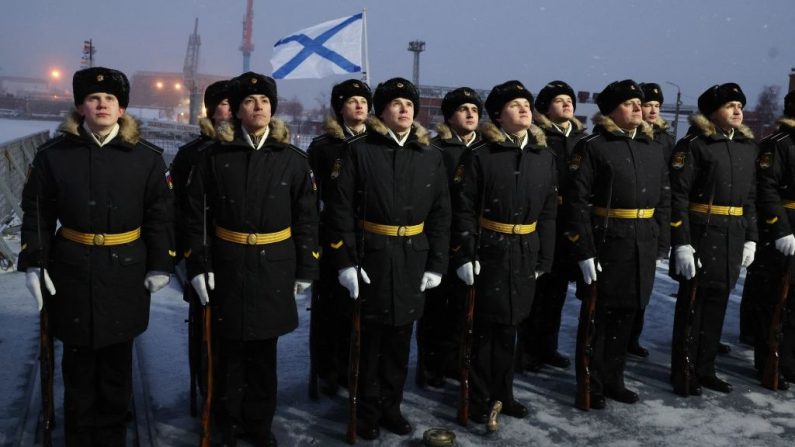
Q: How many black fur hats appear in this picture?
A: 12